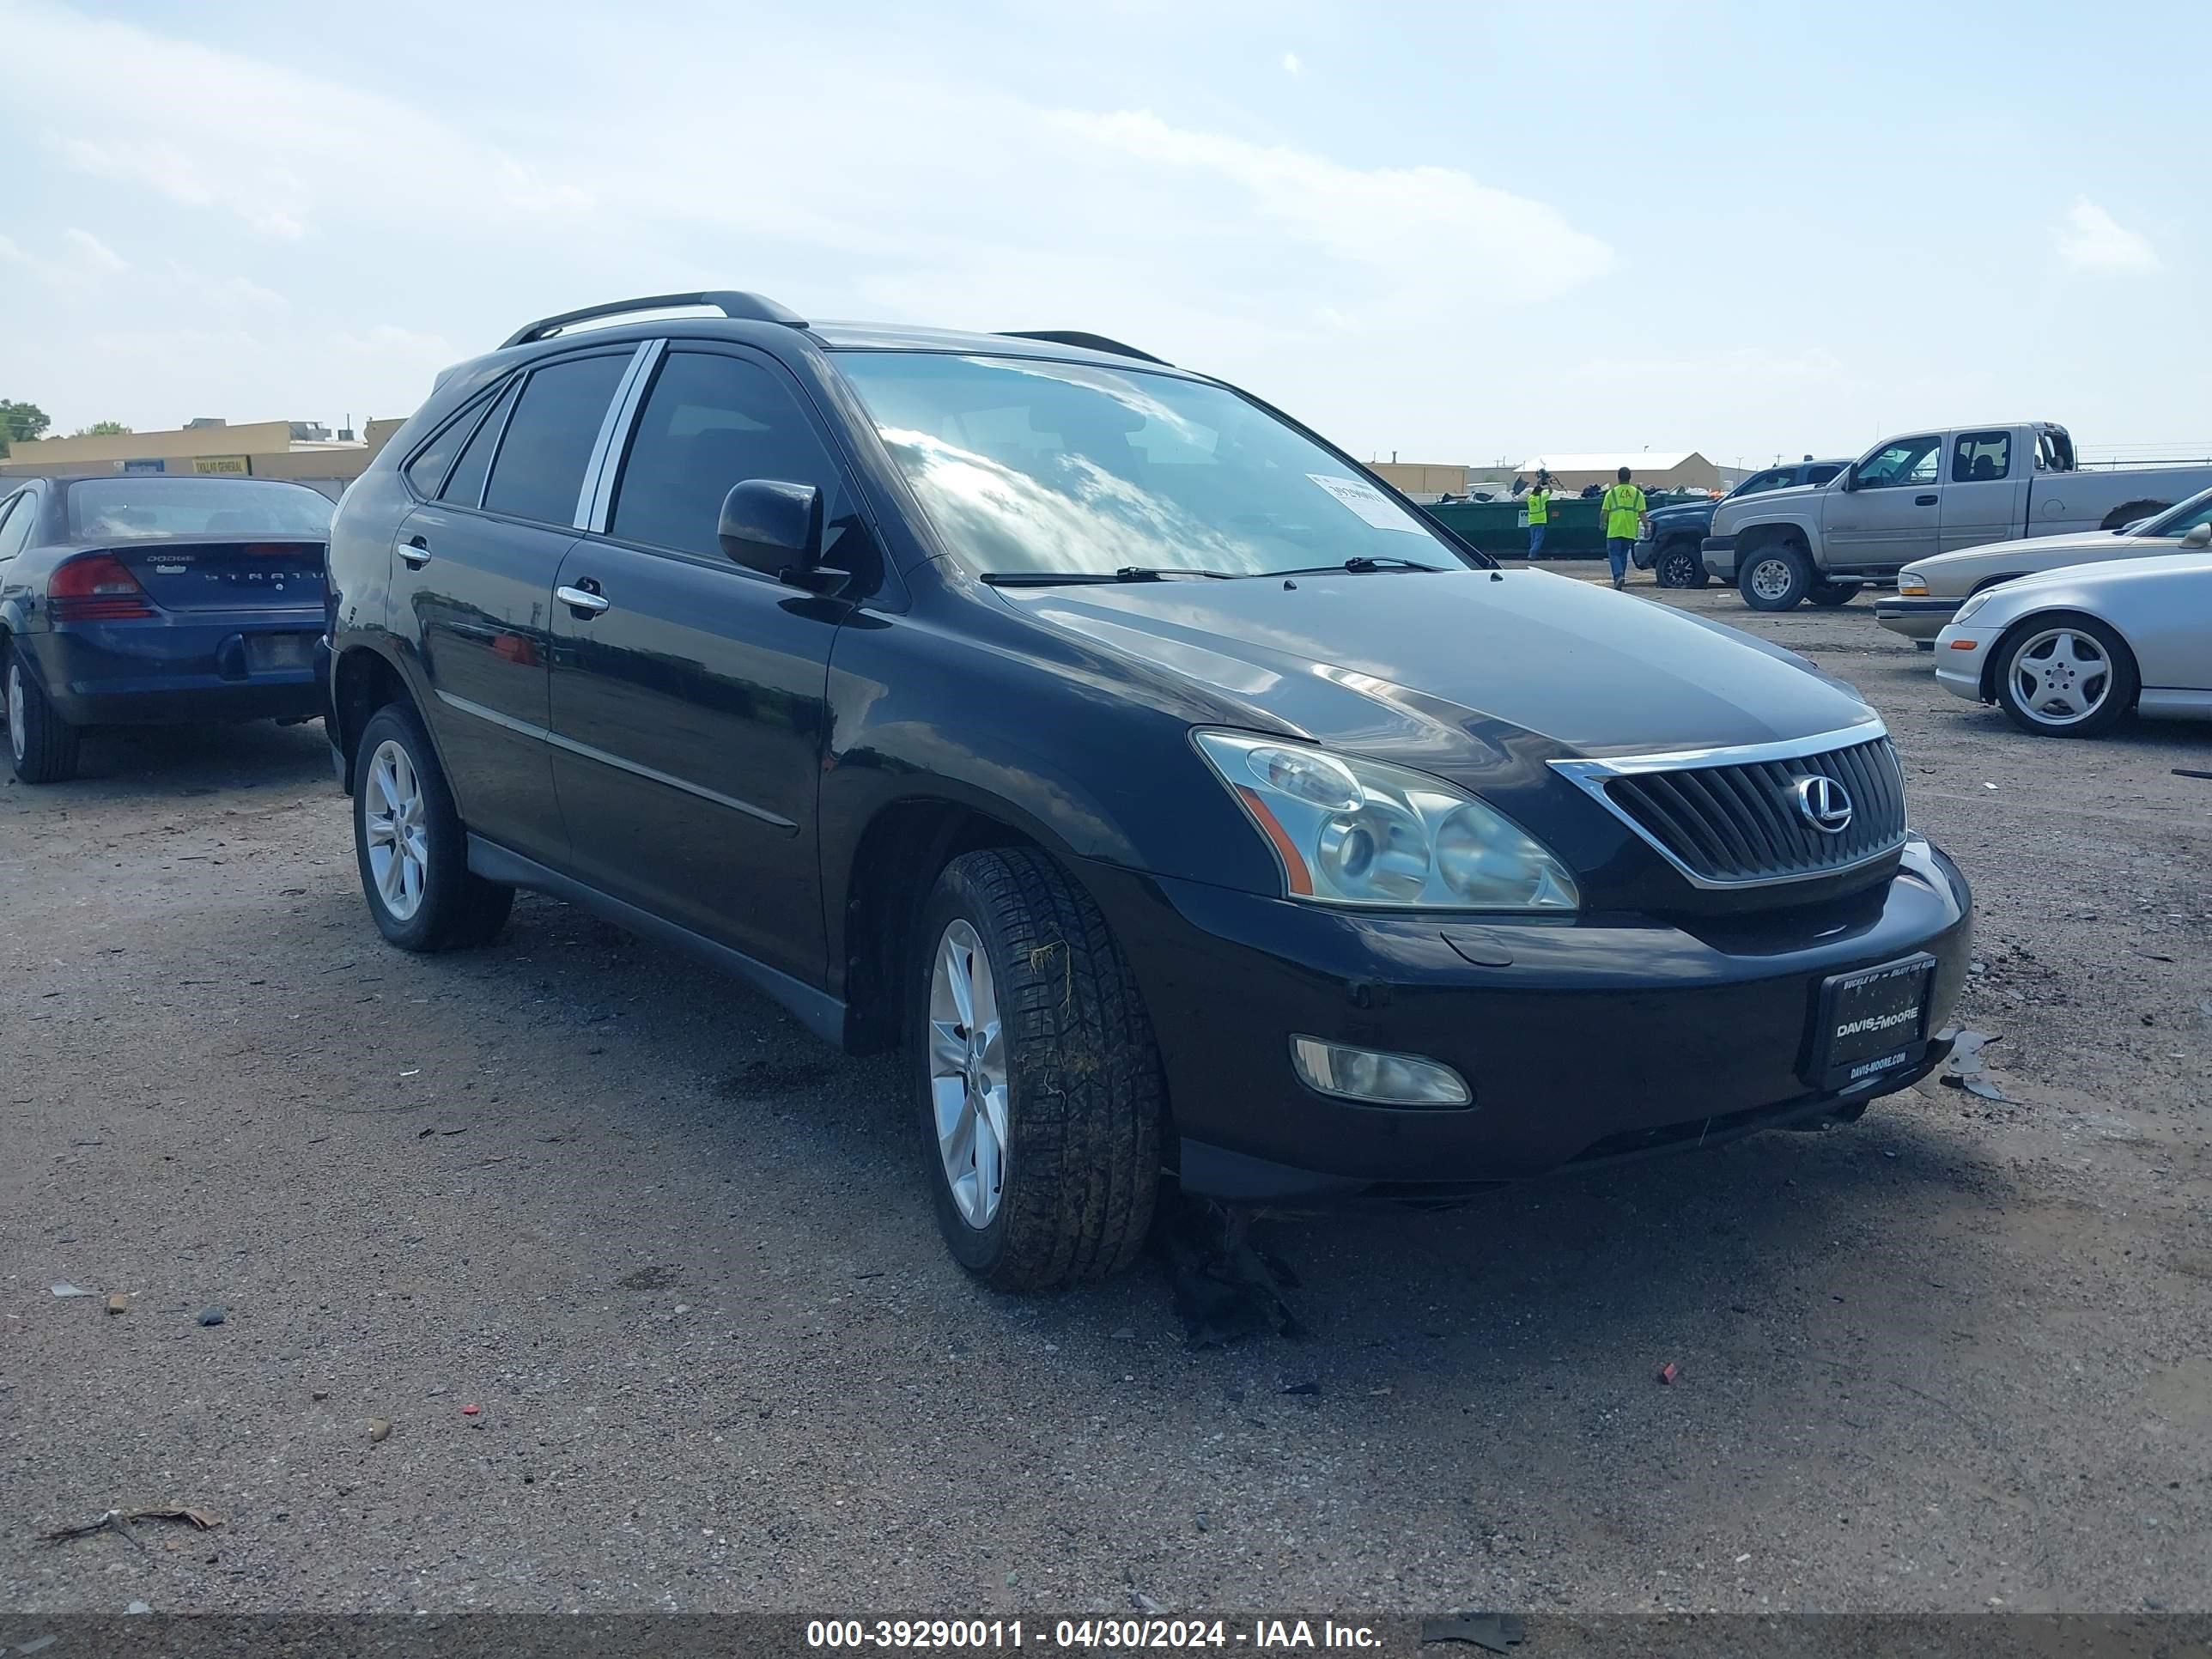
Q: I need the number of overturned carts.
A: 0